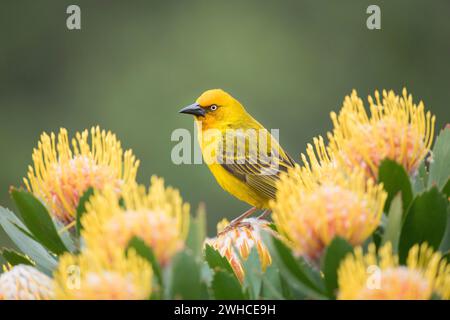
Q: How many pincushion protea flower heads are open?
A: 6